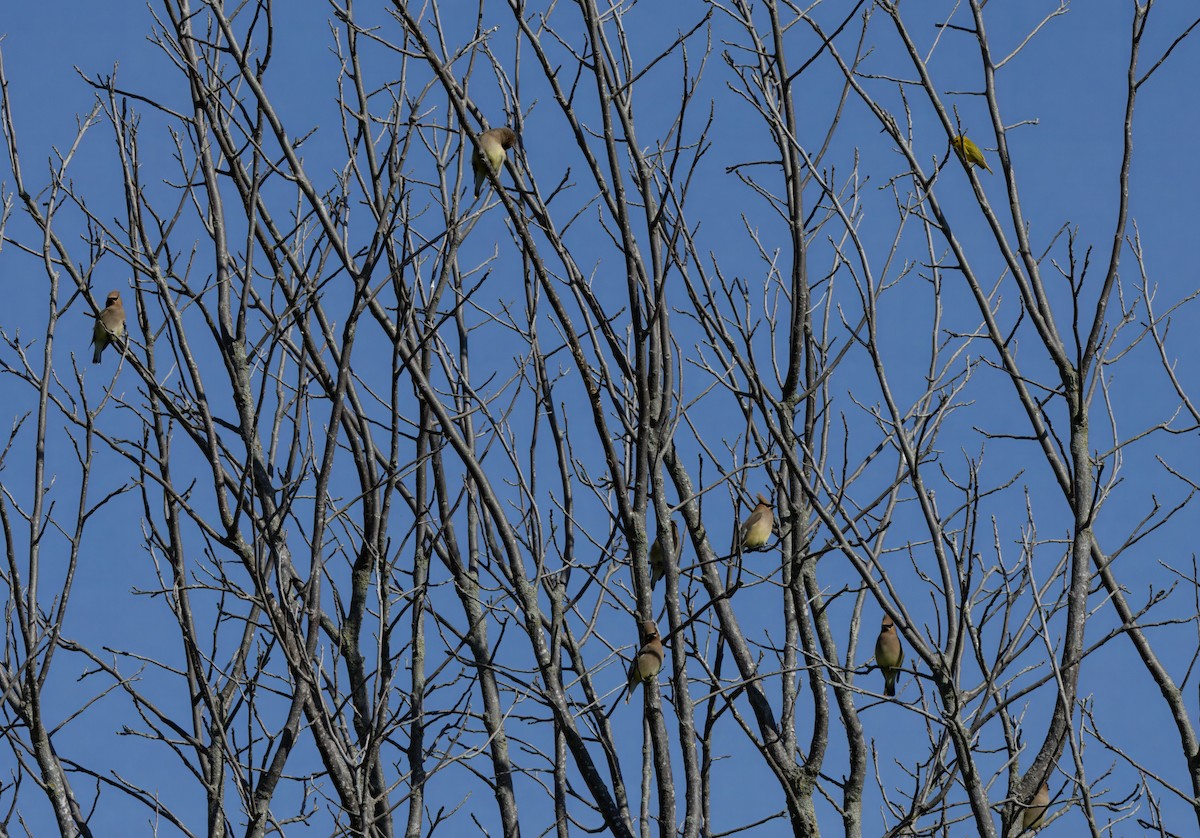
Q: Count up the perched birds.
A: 8